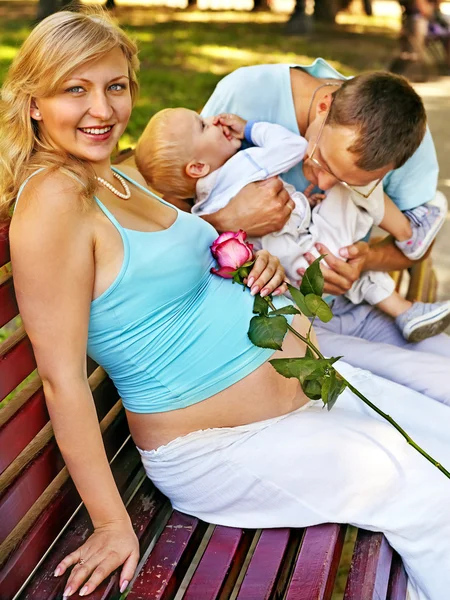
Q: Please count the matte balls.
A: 0